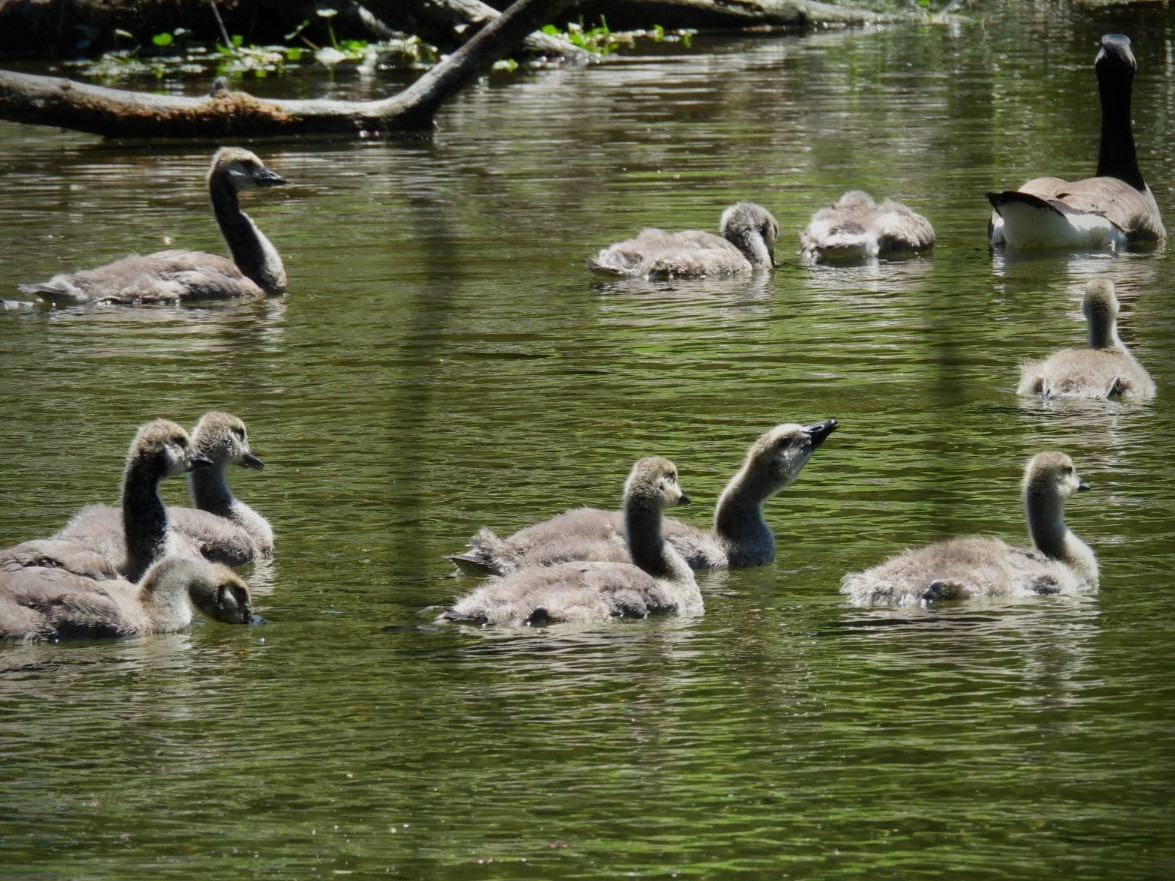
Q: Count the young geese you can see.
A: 10